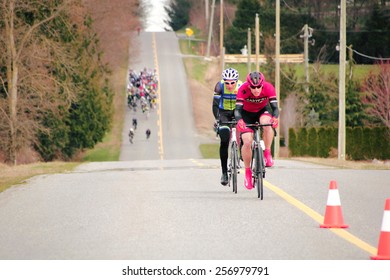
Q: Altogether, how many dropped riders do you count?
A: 3